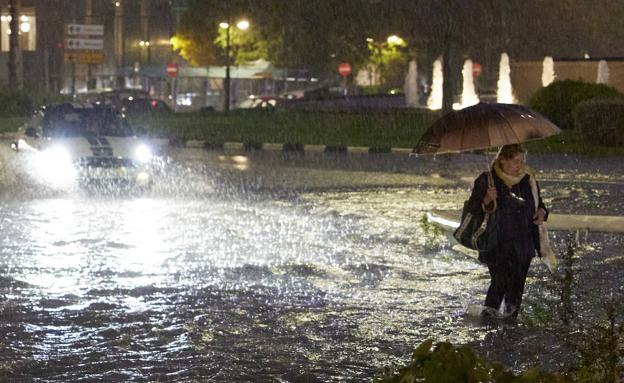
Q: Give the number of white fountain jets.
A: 6